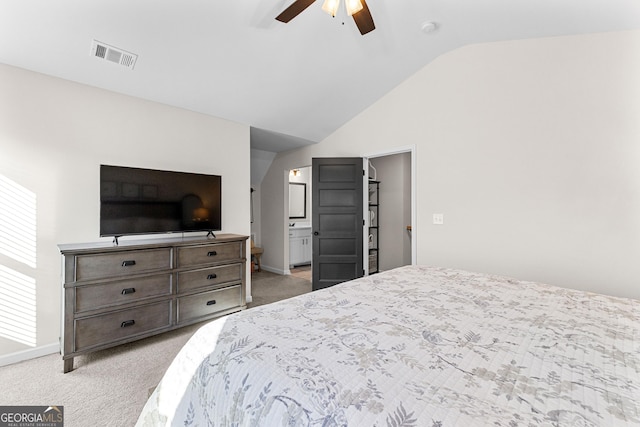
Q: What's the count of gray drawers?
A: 6